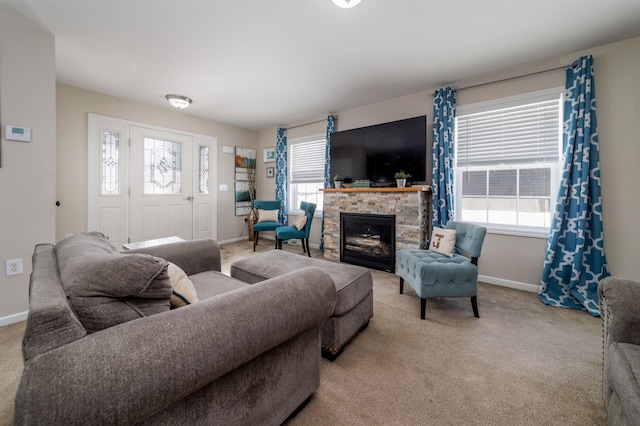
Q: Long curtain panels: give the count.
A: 4